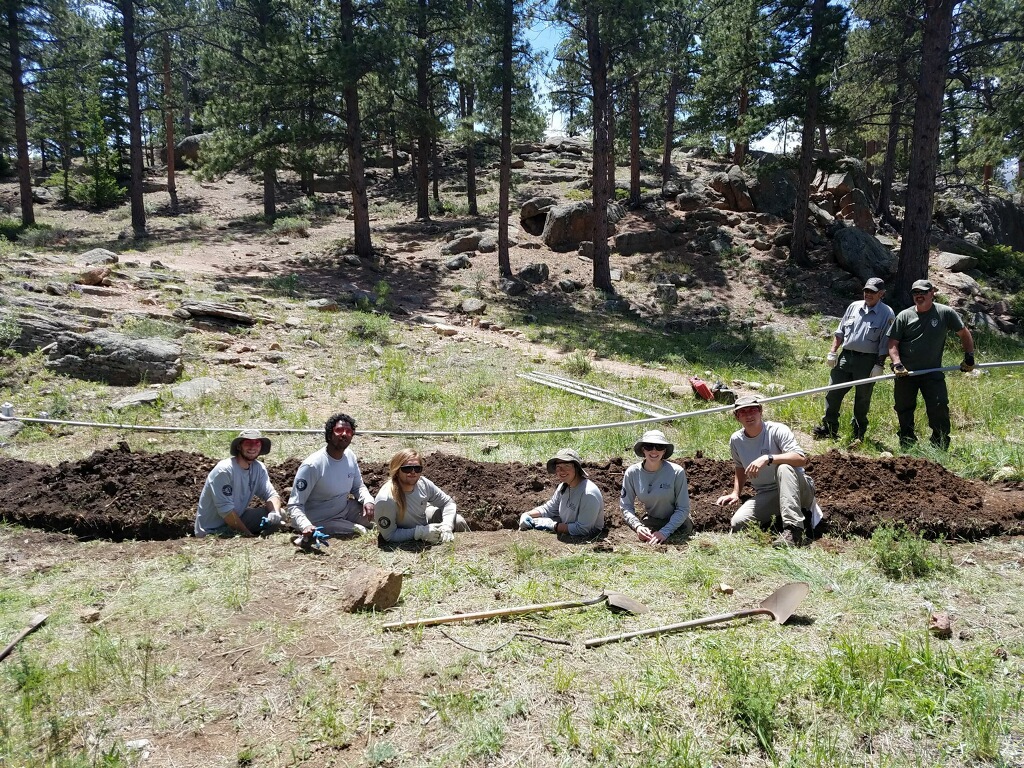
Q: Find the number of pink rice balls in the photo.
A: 0